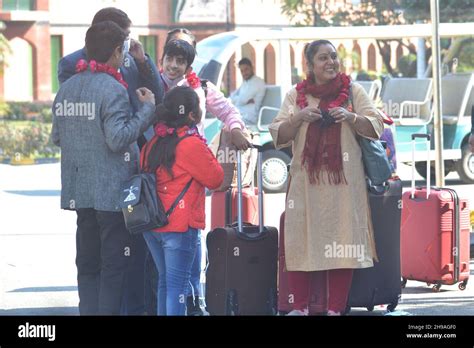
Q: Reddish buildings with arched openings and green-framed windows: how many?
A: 1